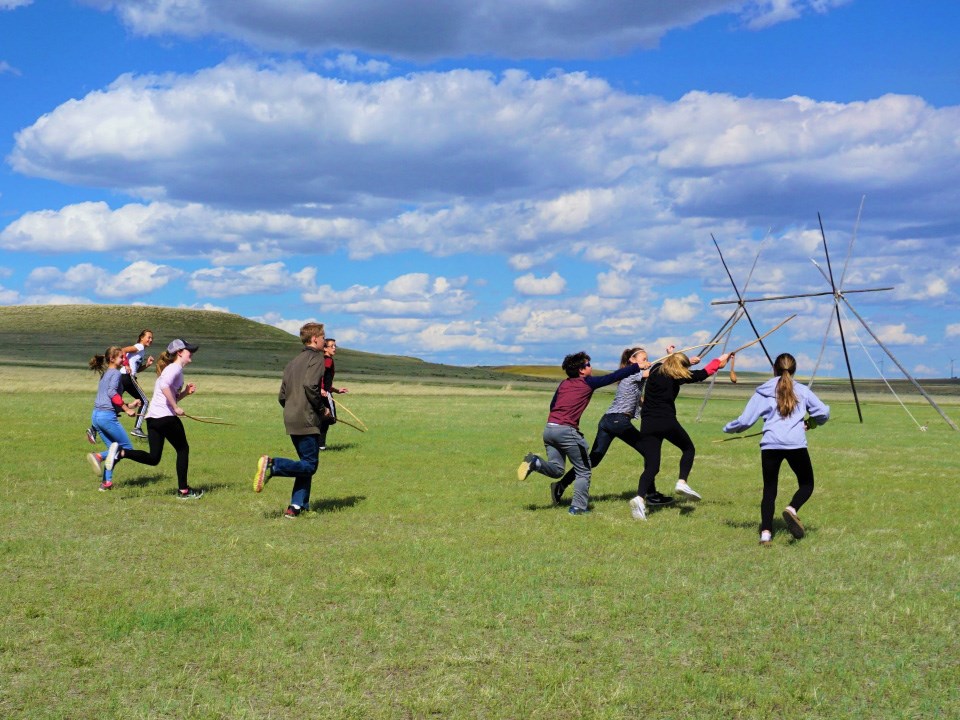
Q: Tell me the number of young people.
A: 9